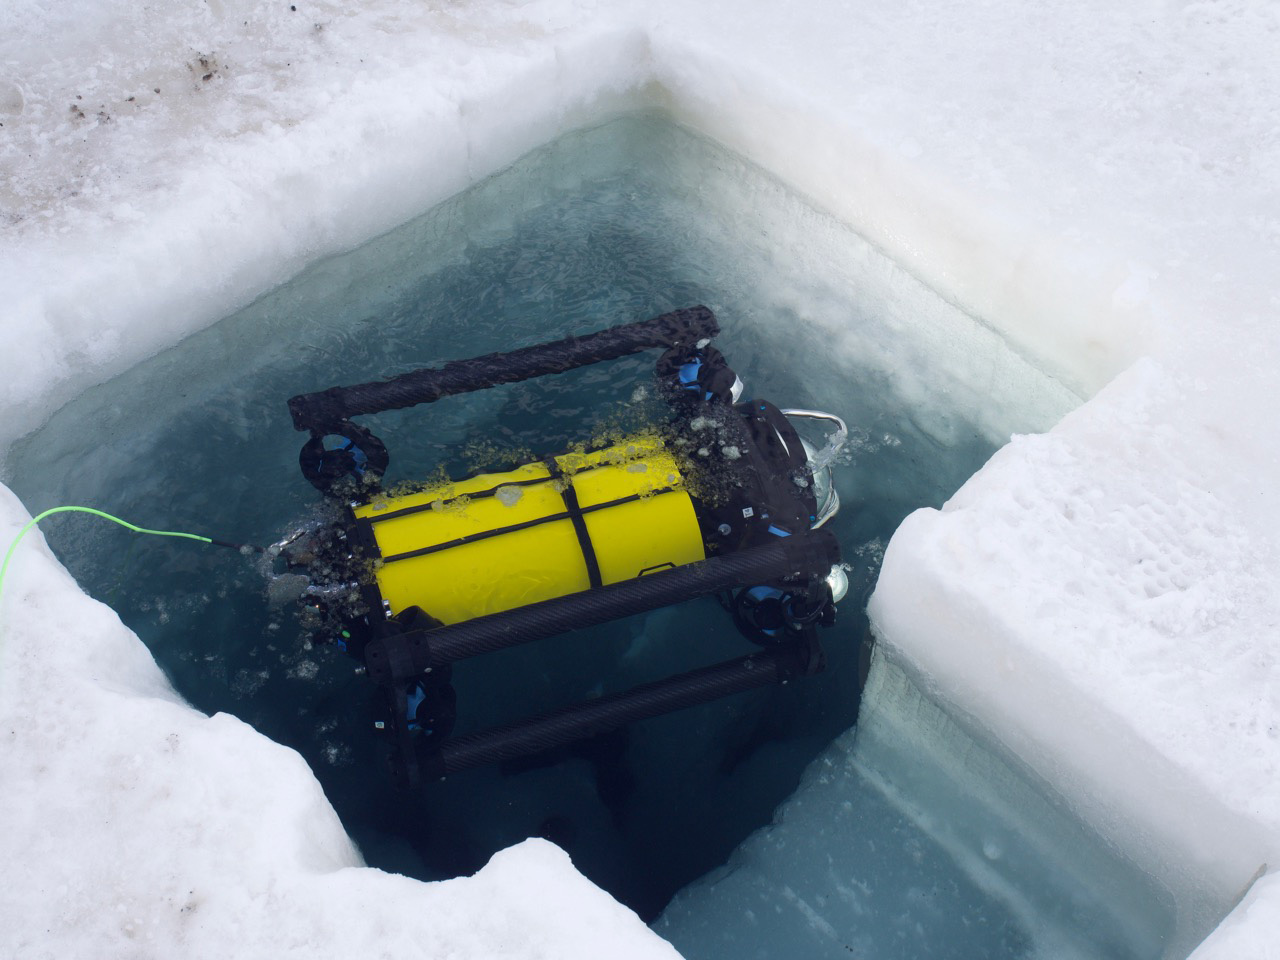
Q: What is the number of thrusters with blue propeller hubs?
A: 4